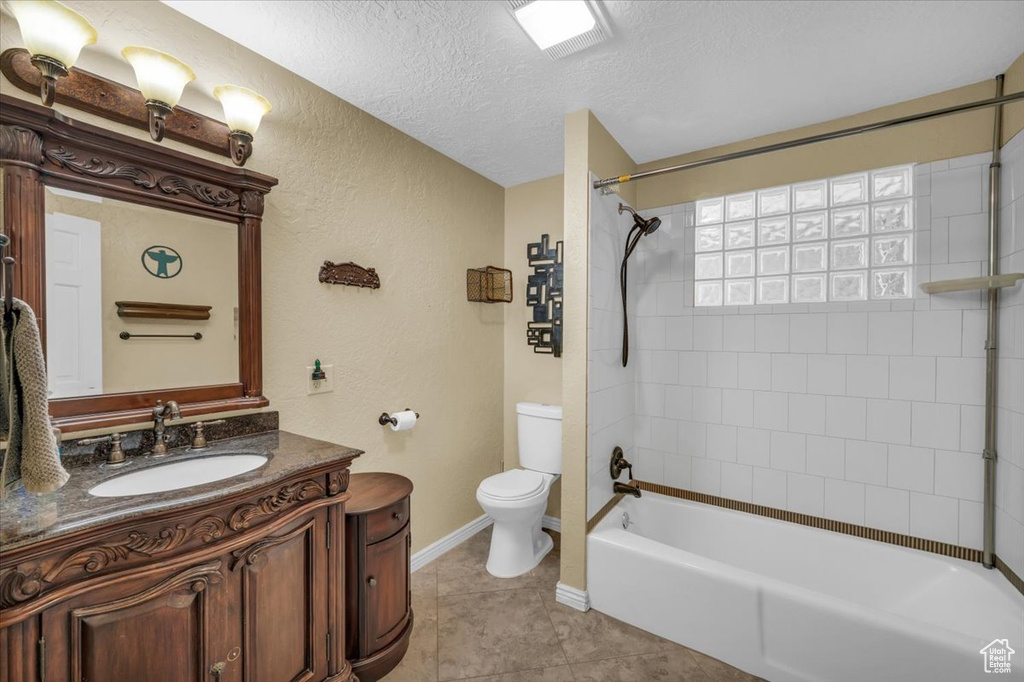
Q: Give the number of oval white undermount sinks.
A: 1